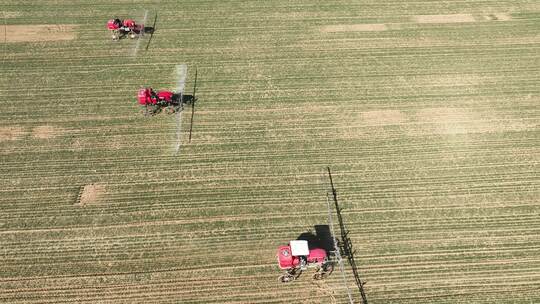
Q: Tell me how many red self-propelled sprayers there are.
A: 3